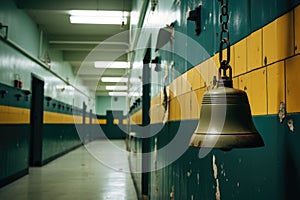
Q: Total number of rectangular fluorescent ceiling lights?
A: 5